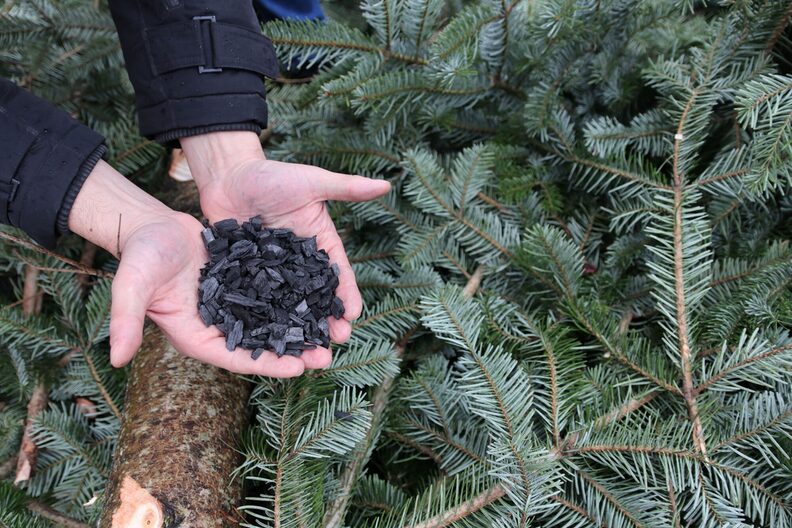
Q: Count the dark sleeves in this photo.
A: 2